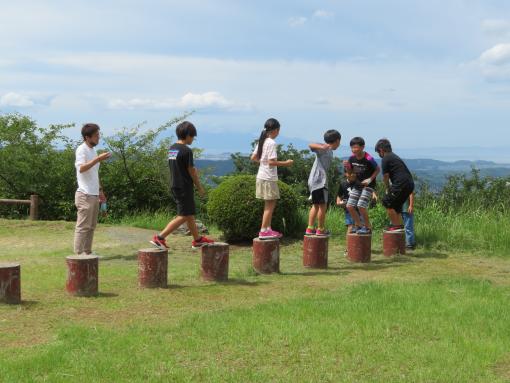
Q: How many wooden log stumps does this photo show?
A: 8